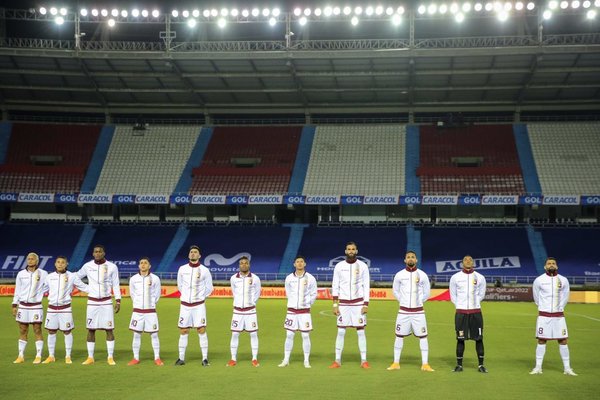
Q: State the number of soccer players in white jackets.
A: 11